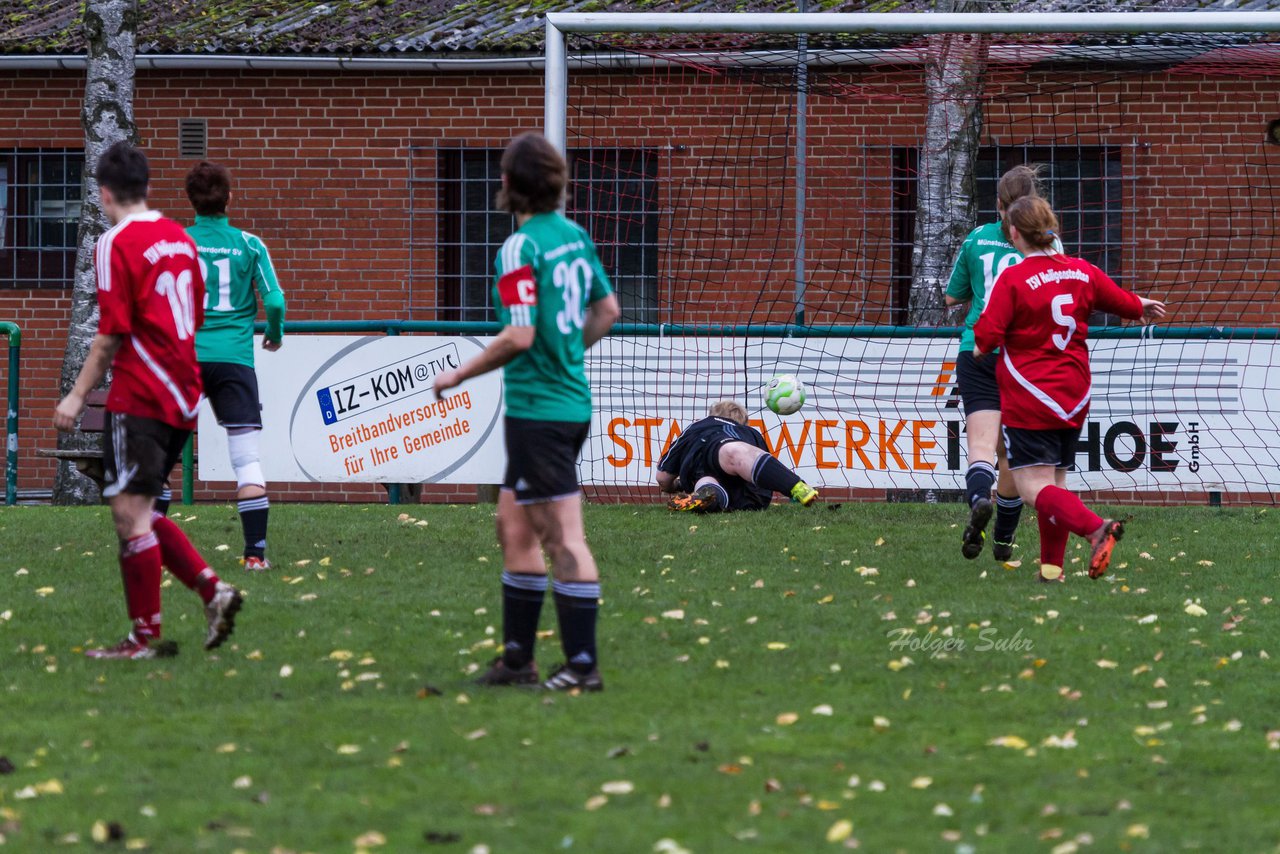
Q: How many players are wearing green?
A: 3